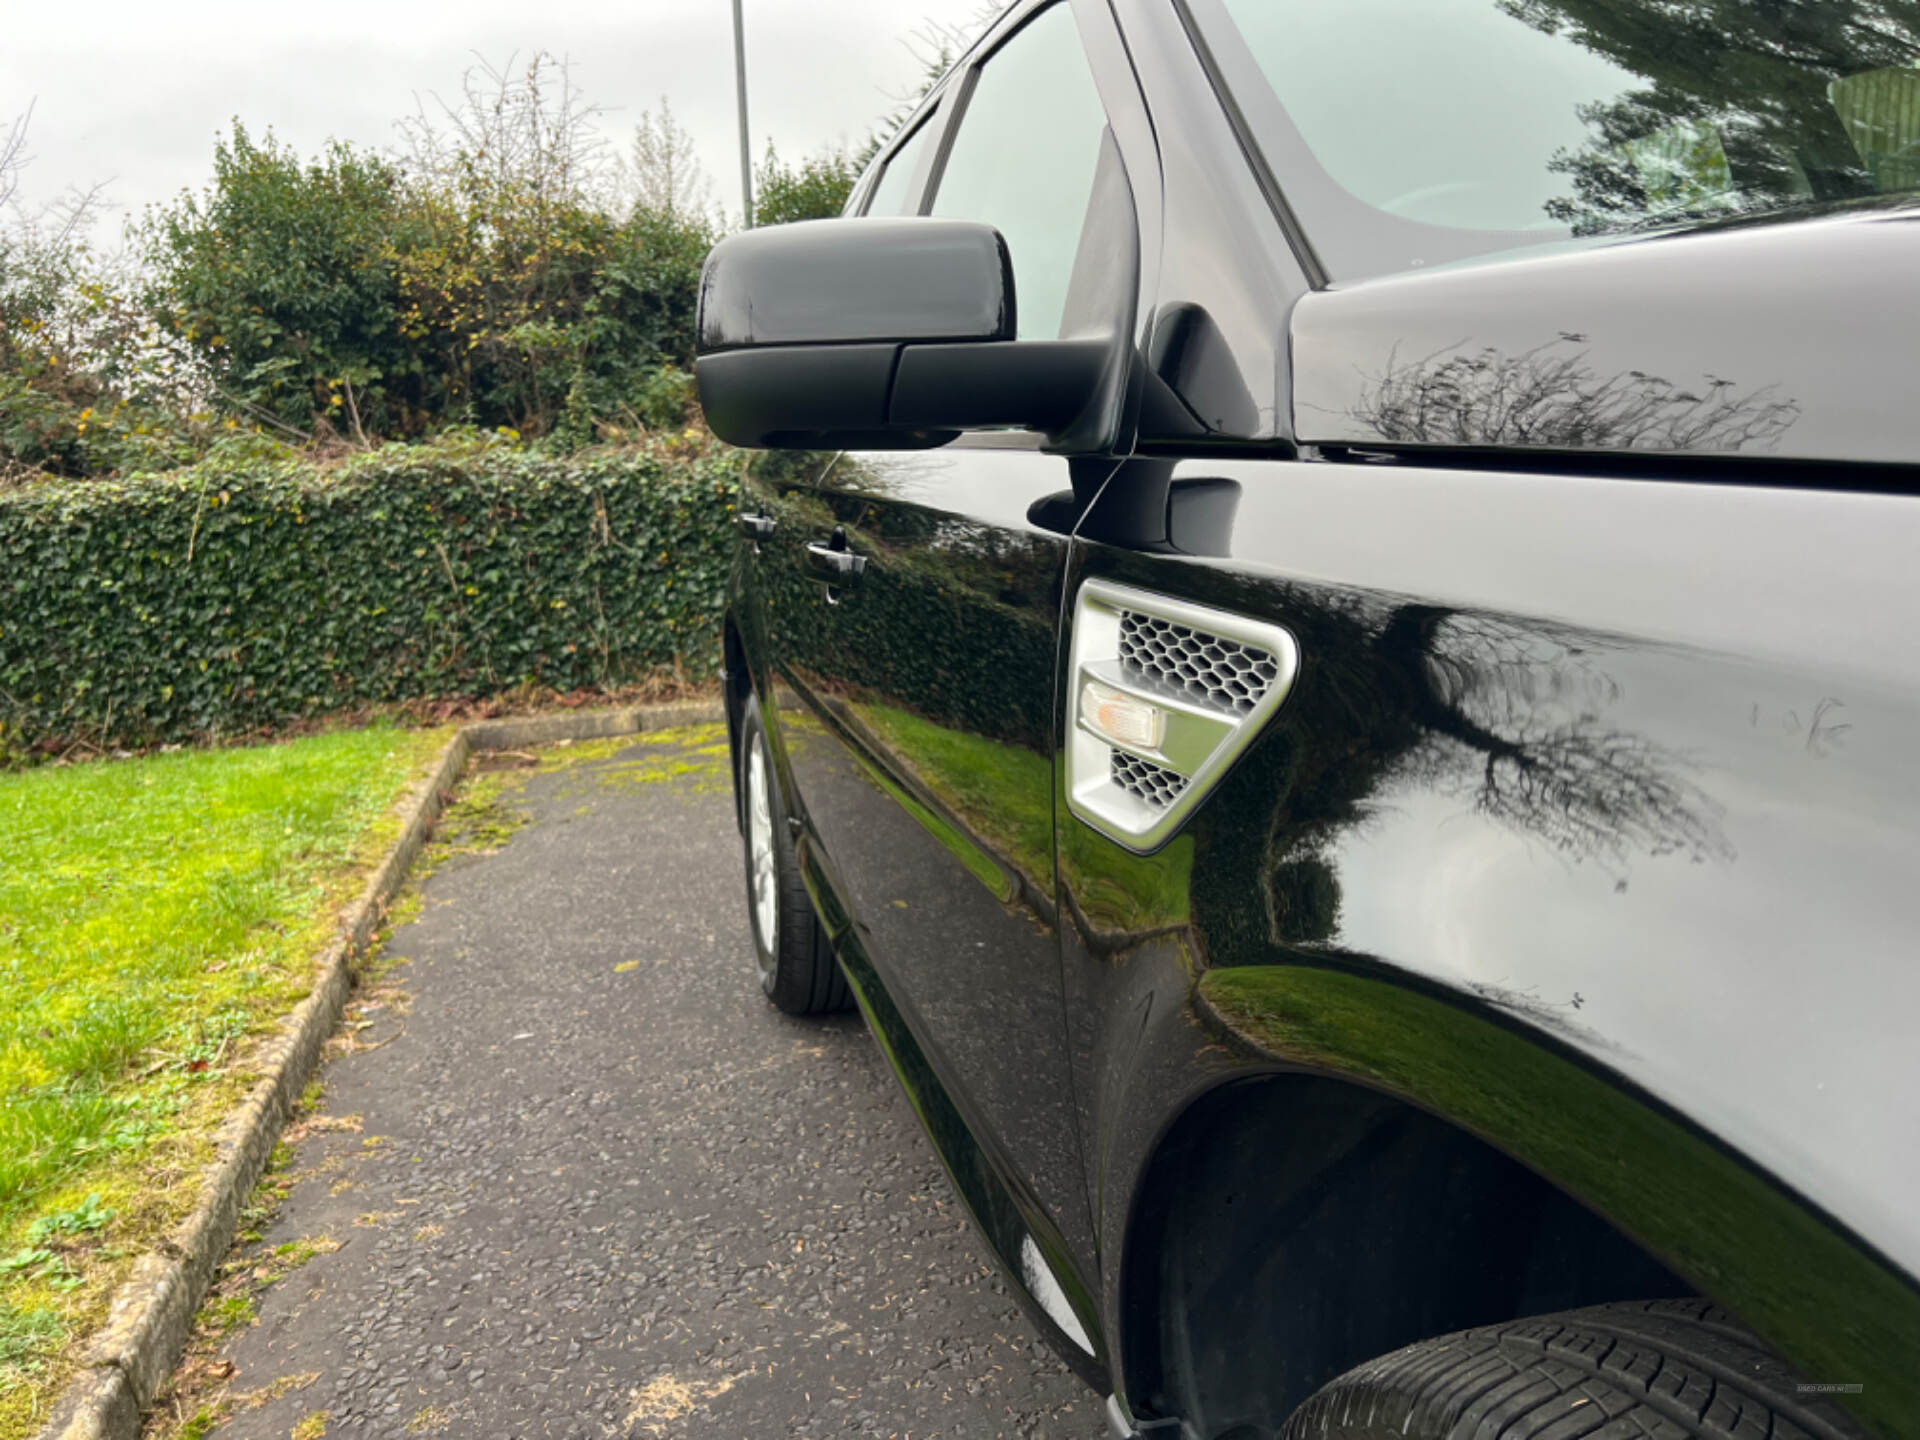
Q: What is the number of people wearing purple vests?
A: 0